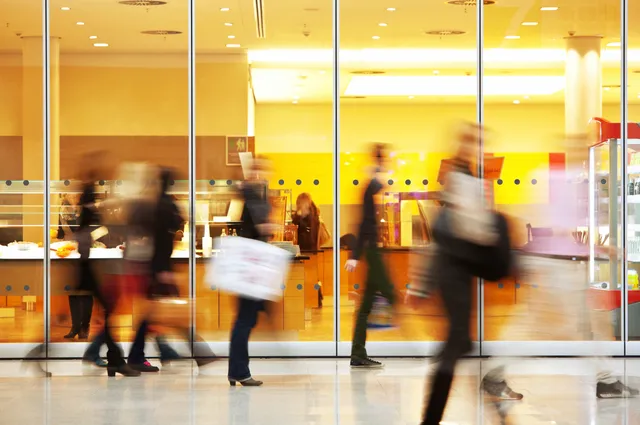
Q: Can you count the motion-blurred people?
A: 7